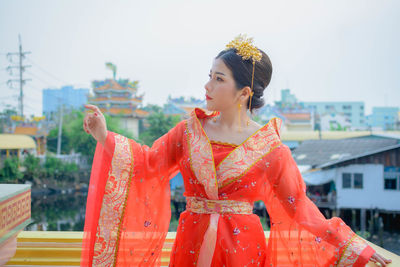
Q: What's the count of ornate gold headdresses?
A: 1